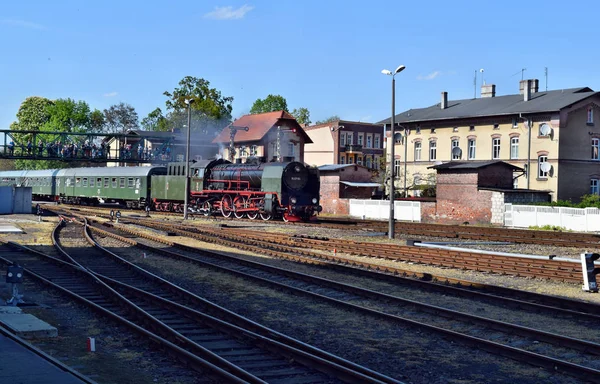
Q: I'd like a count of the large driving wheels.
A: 4